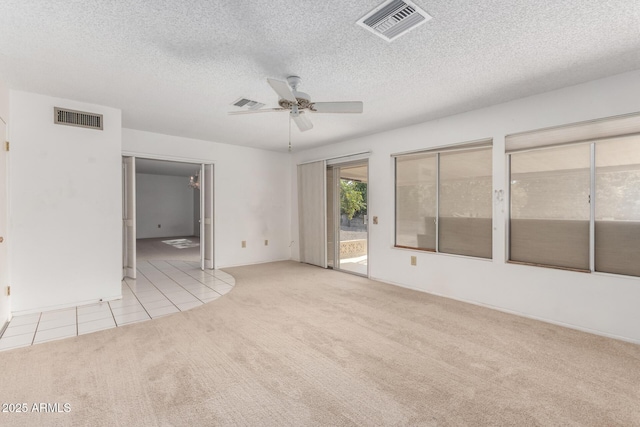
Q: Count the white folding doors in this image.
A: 2